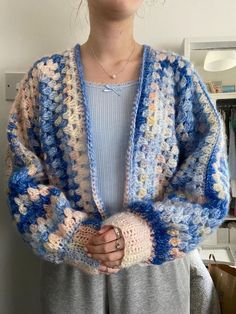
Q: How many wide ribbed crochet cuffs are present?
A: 2